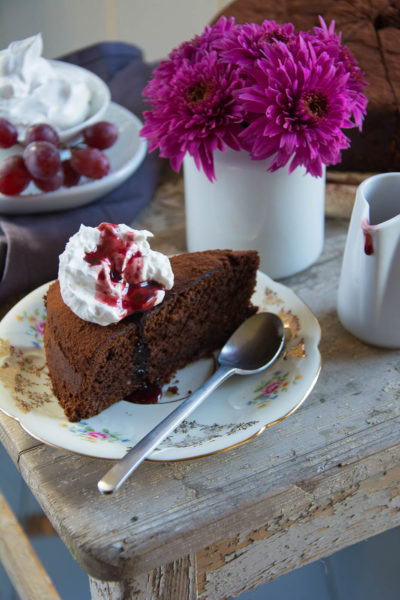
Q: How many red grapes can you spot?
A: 8